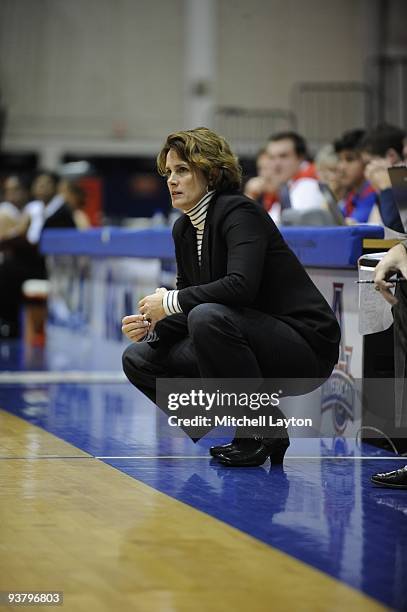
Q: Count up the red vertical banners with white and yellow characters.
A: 0